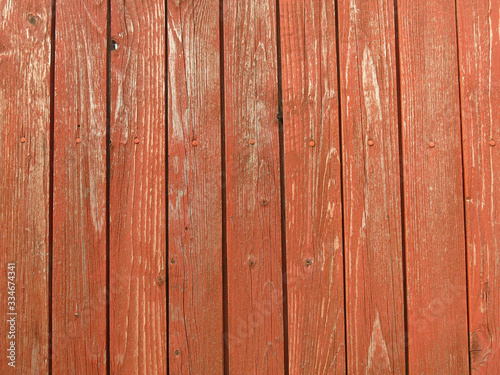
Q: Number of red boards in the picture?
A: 9